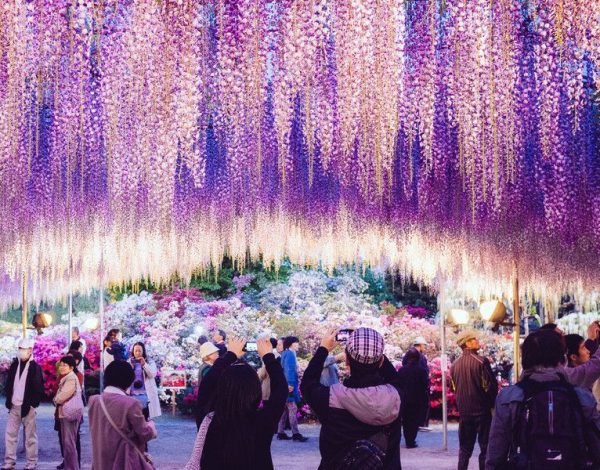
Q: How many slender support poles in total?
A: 5